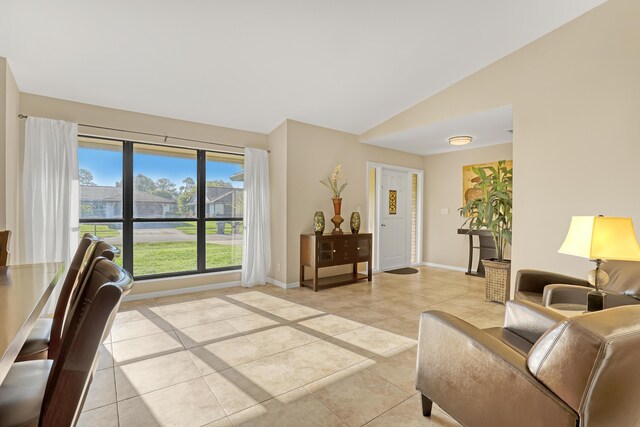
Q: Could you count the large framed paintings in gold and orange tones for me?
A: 1